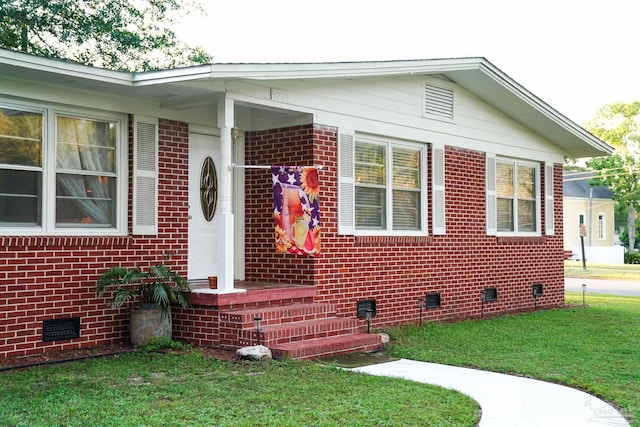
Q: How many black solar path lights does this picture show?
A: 6